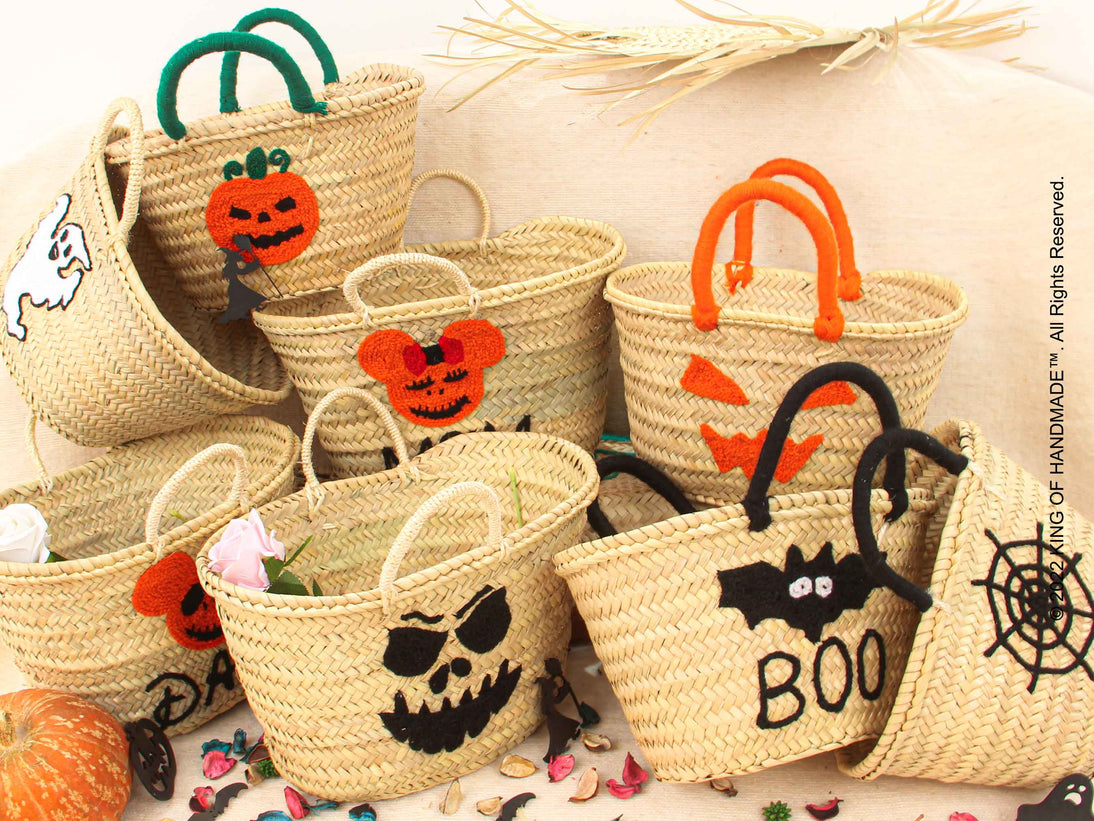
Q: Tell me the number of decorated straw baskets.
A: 8